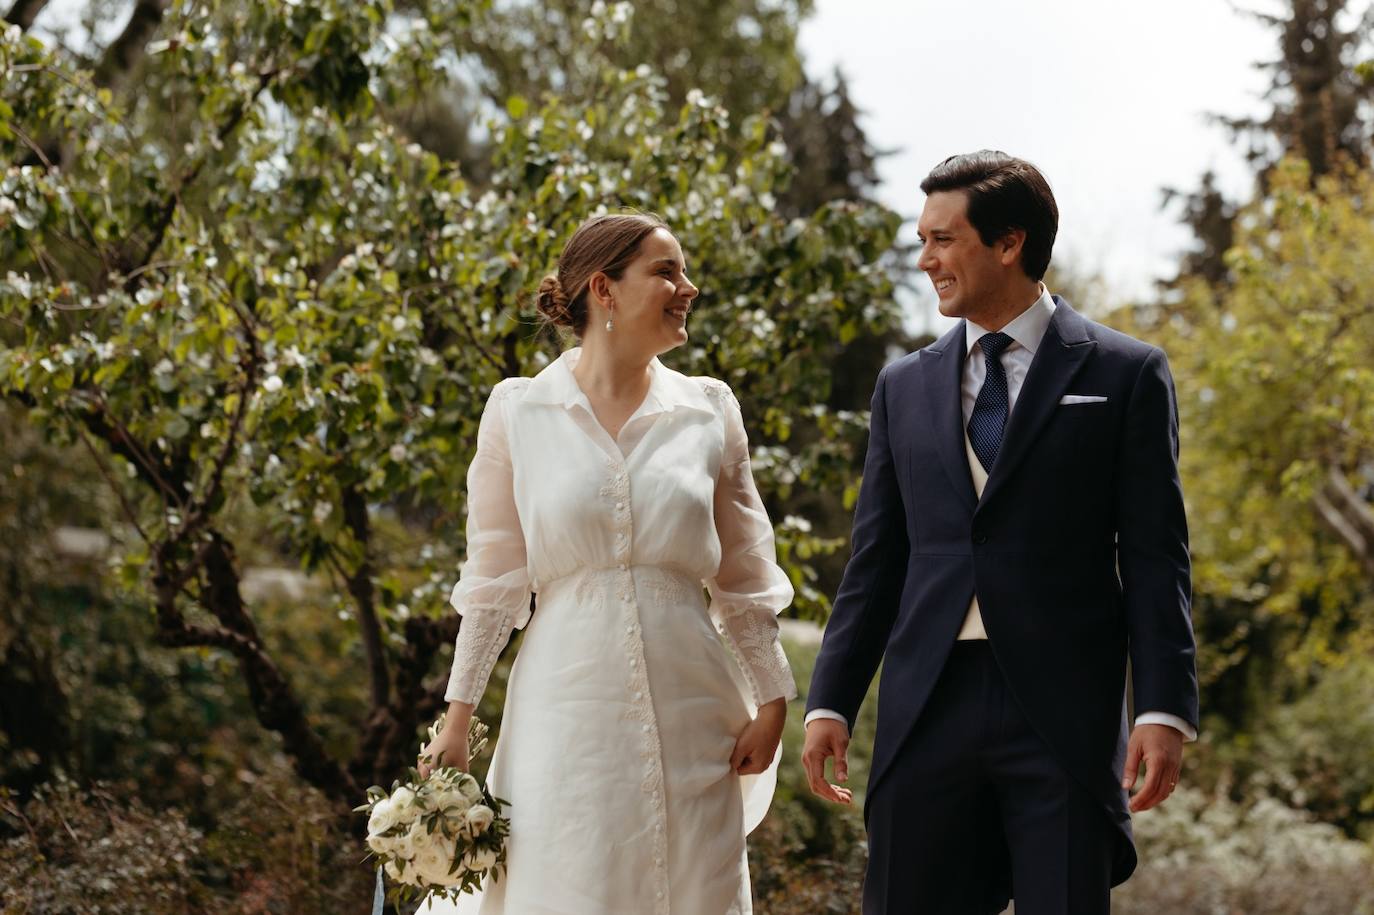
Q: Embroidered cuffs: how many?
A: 2